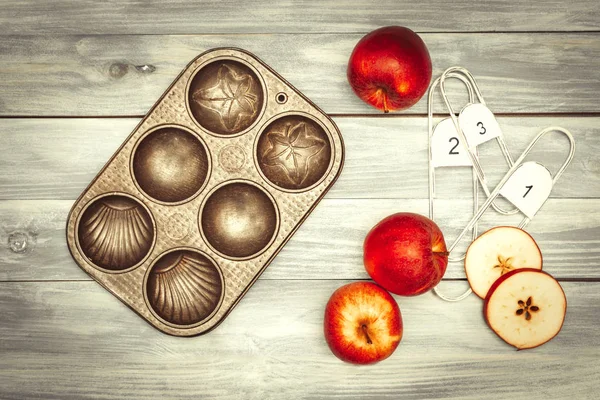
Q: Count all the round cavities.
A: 6